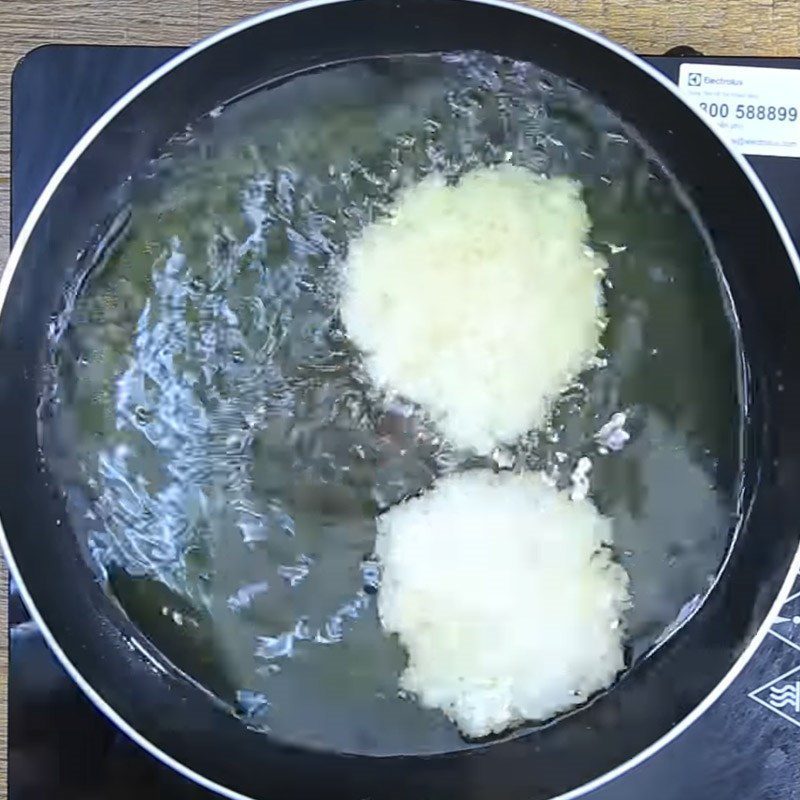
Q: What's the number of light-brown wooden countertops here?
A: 1